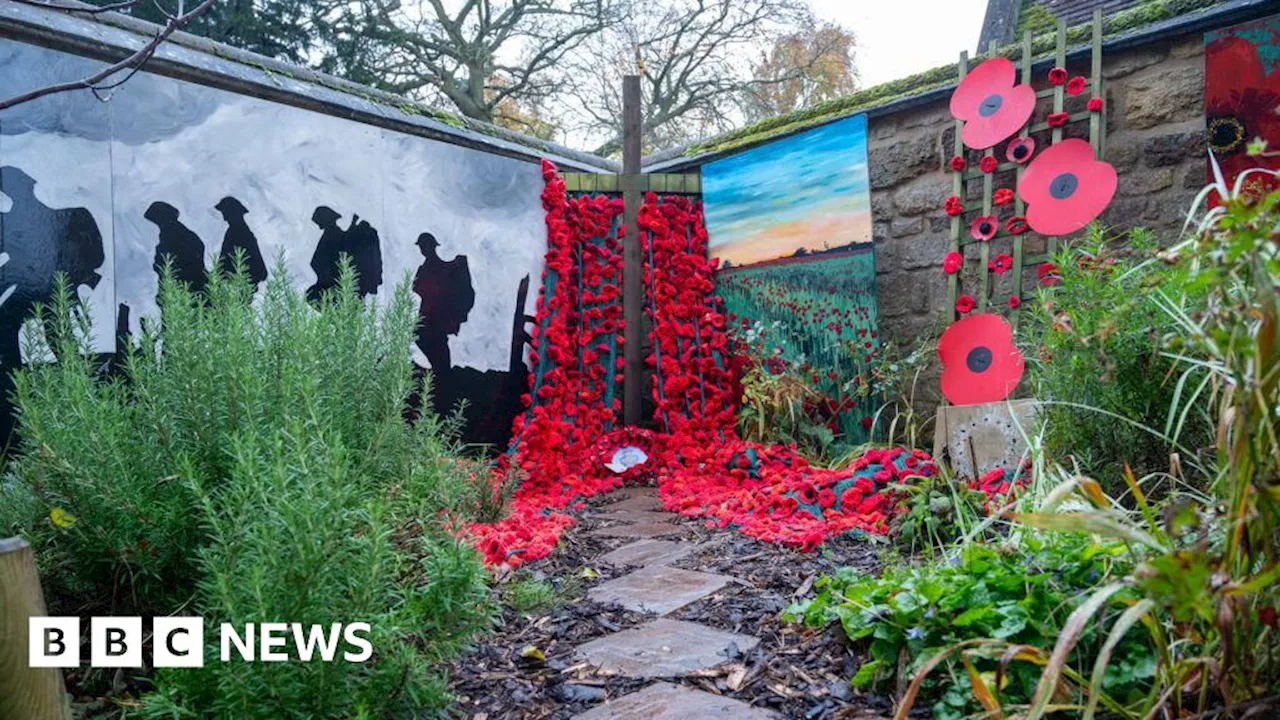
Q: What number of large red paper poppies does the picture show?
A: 3